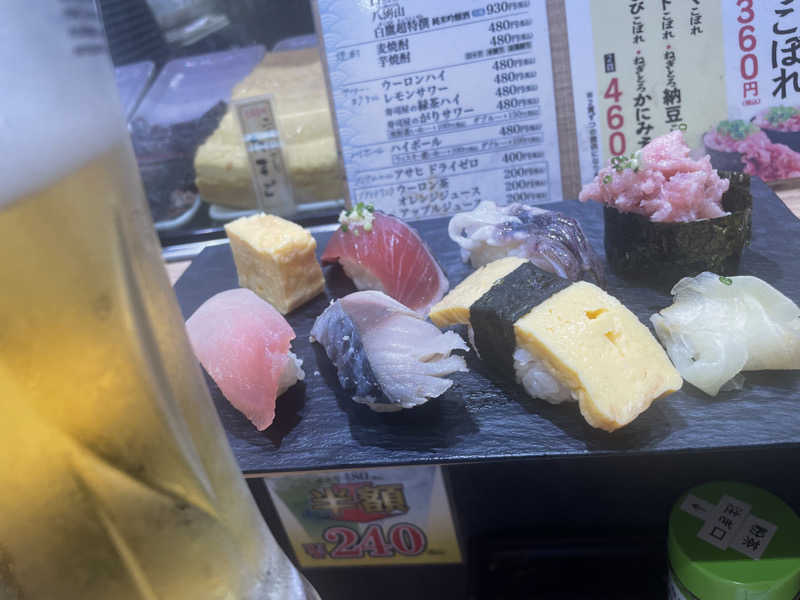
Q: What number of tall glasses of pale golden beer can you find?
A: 1